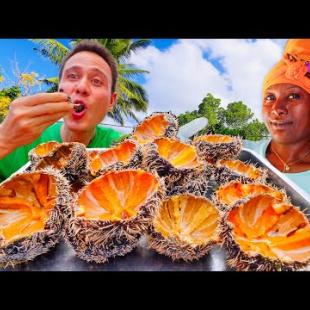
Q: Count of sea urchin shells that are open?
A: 12